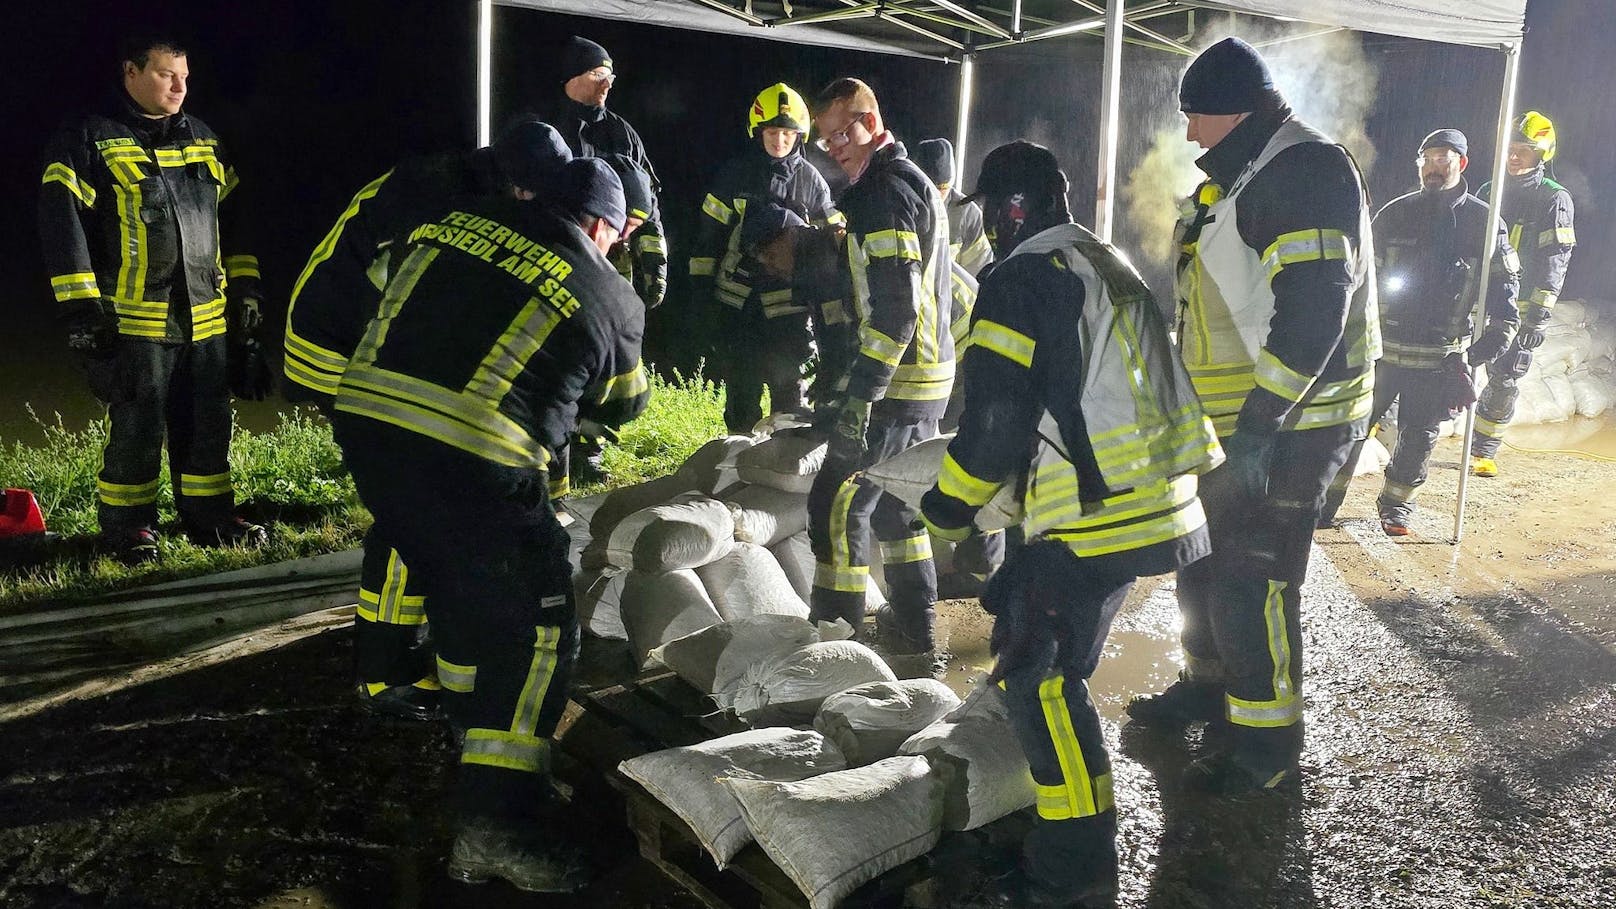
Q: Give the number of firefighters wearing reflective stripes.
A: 13